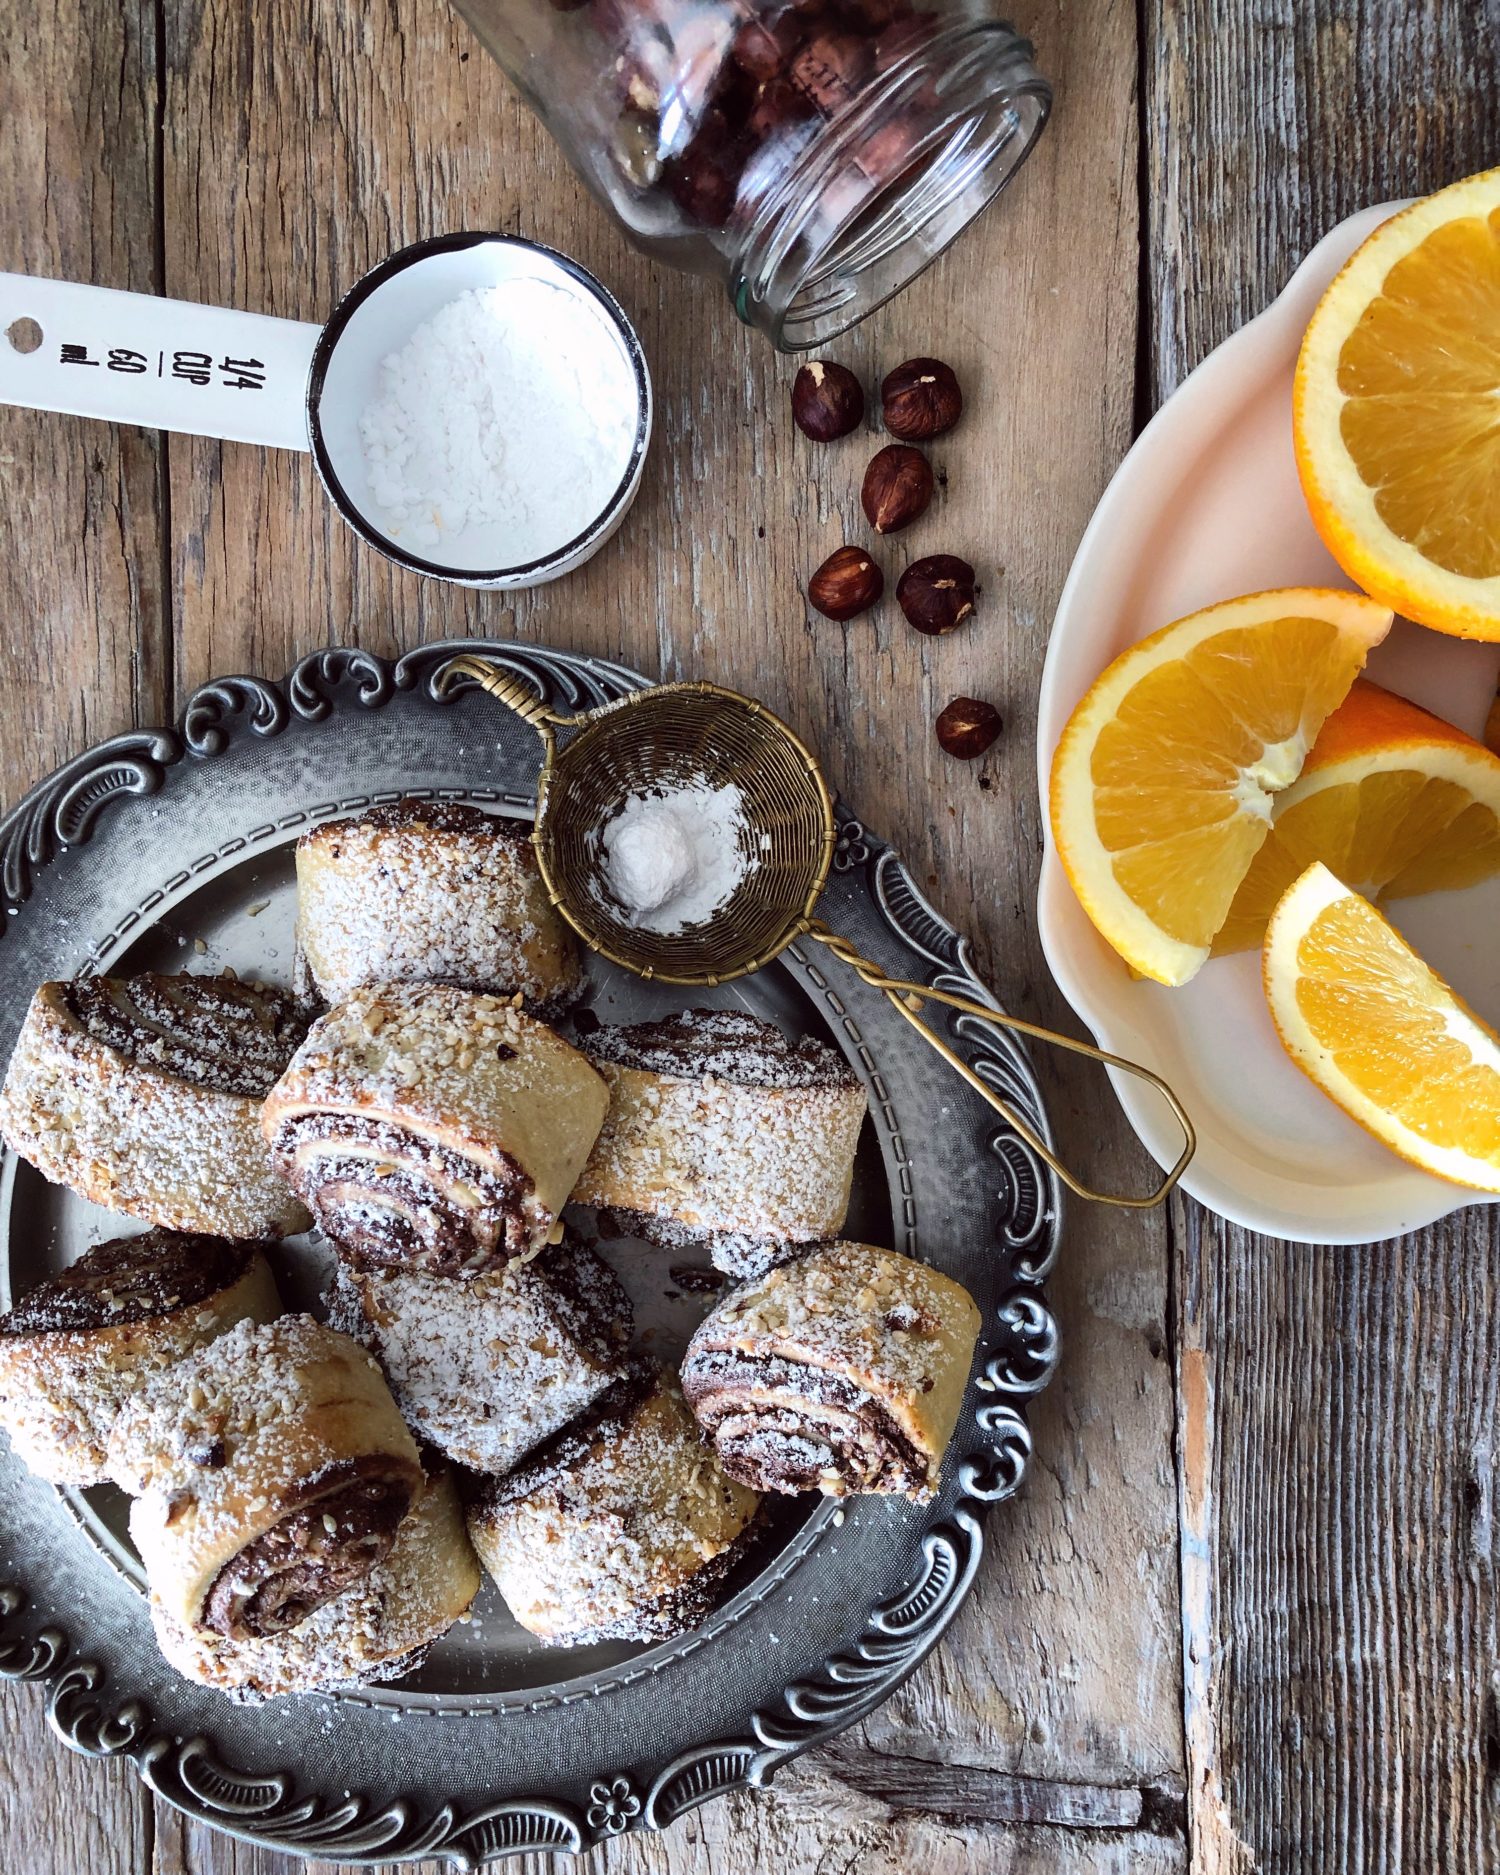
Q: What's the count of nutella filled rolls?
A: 10